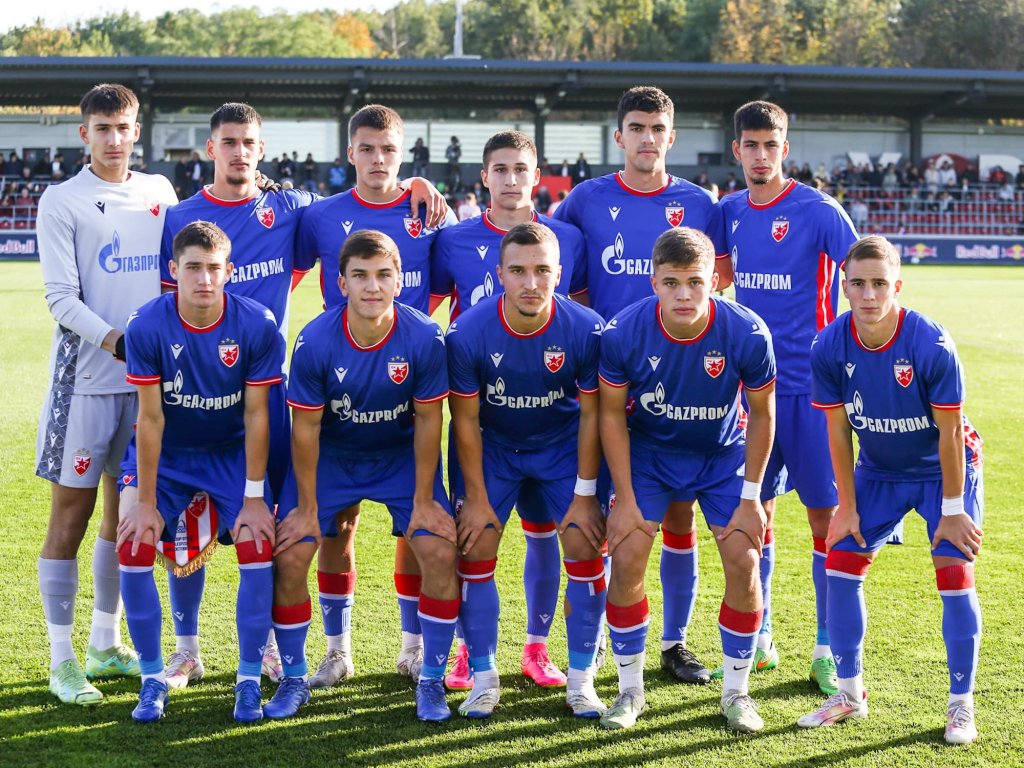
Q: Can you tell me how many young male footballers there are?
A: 11